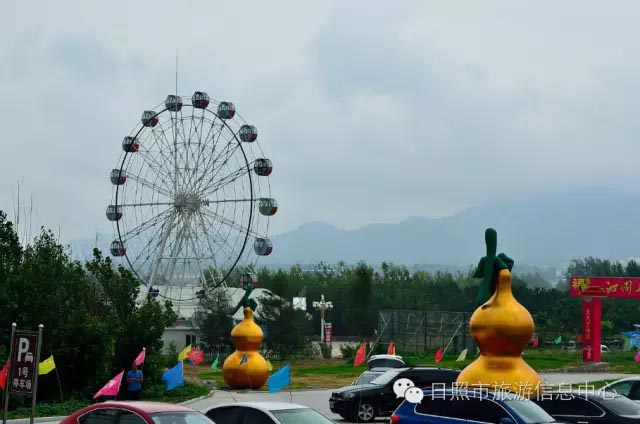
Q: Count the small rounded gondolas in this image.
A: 13